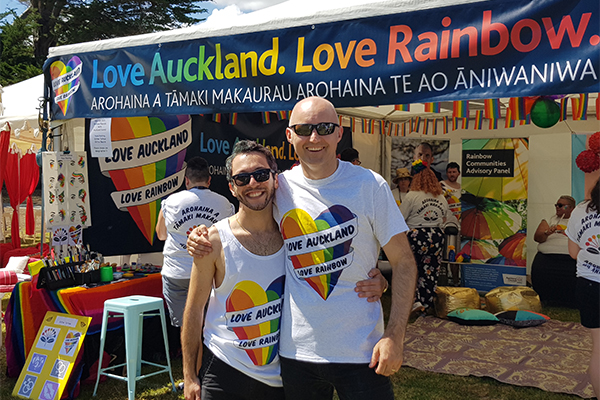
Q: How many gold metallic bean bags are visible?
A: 2